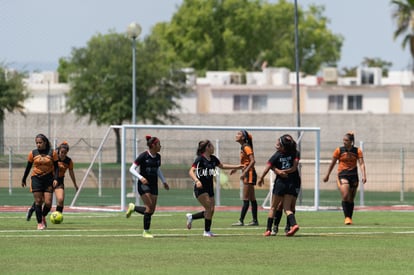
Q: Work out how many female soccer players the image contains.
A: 8